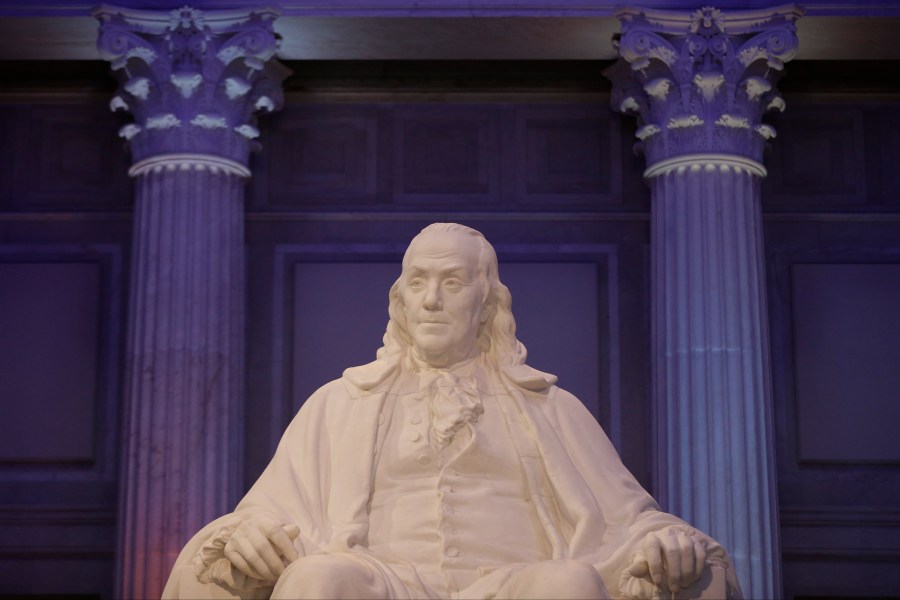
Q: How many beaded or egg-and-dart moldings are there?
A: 2